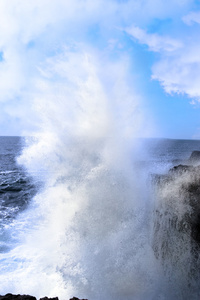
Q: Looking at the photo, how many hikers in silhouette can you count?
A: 0